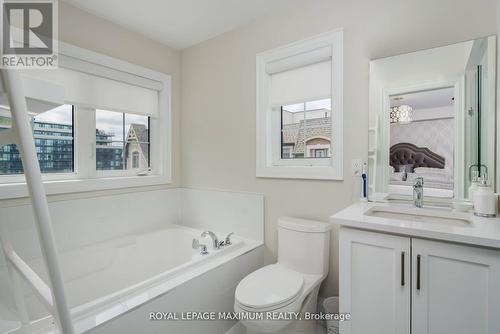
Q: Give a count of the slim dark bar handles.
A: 2